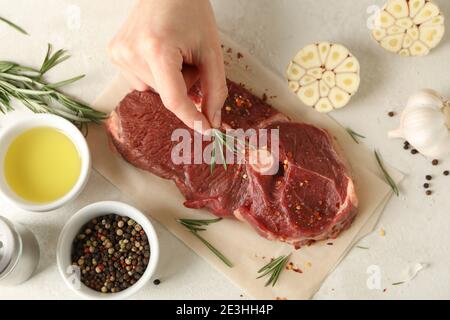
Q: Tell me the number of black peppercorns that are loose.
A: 10